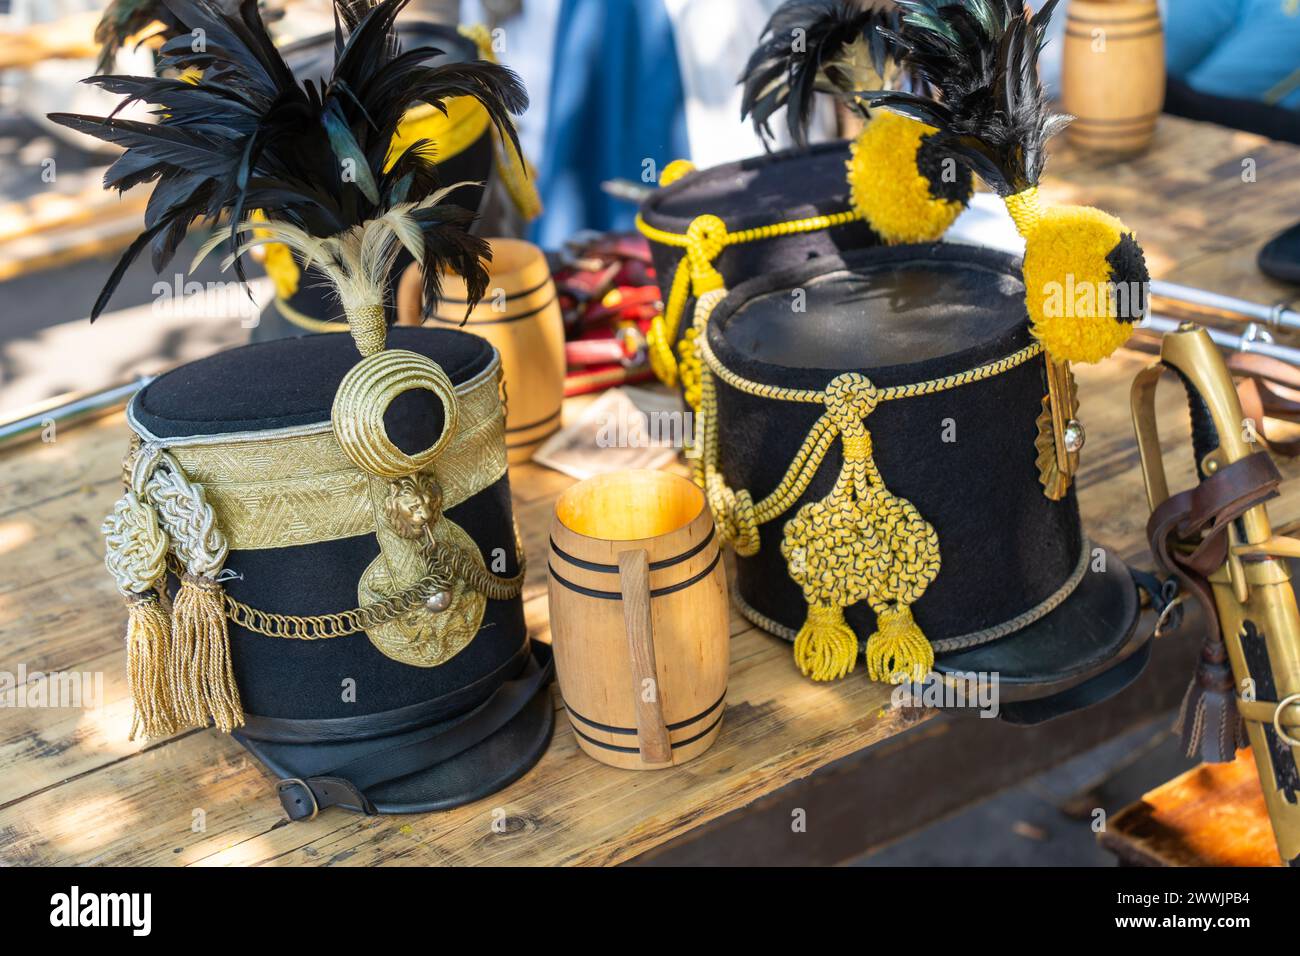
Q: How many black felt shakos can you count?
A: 4